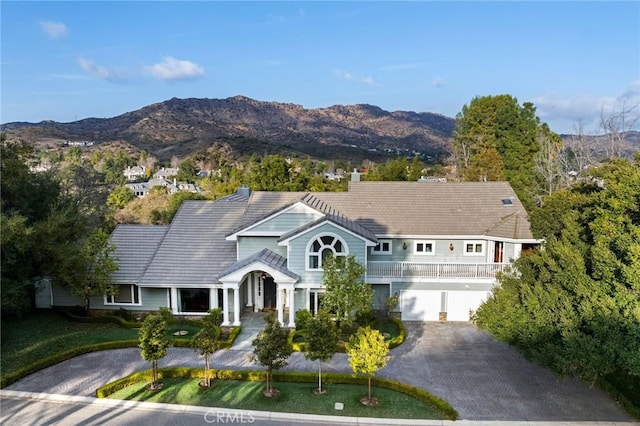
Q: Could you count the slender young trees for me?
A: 5